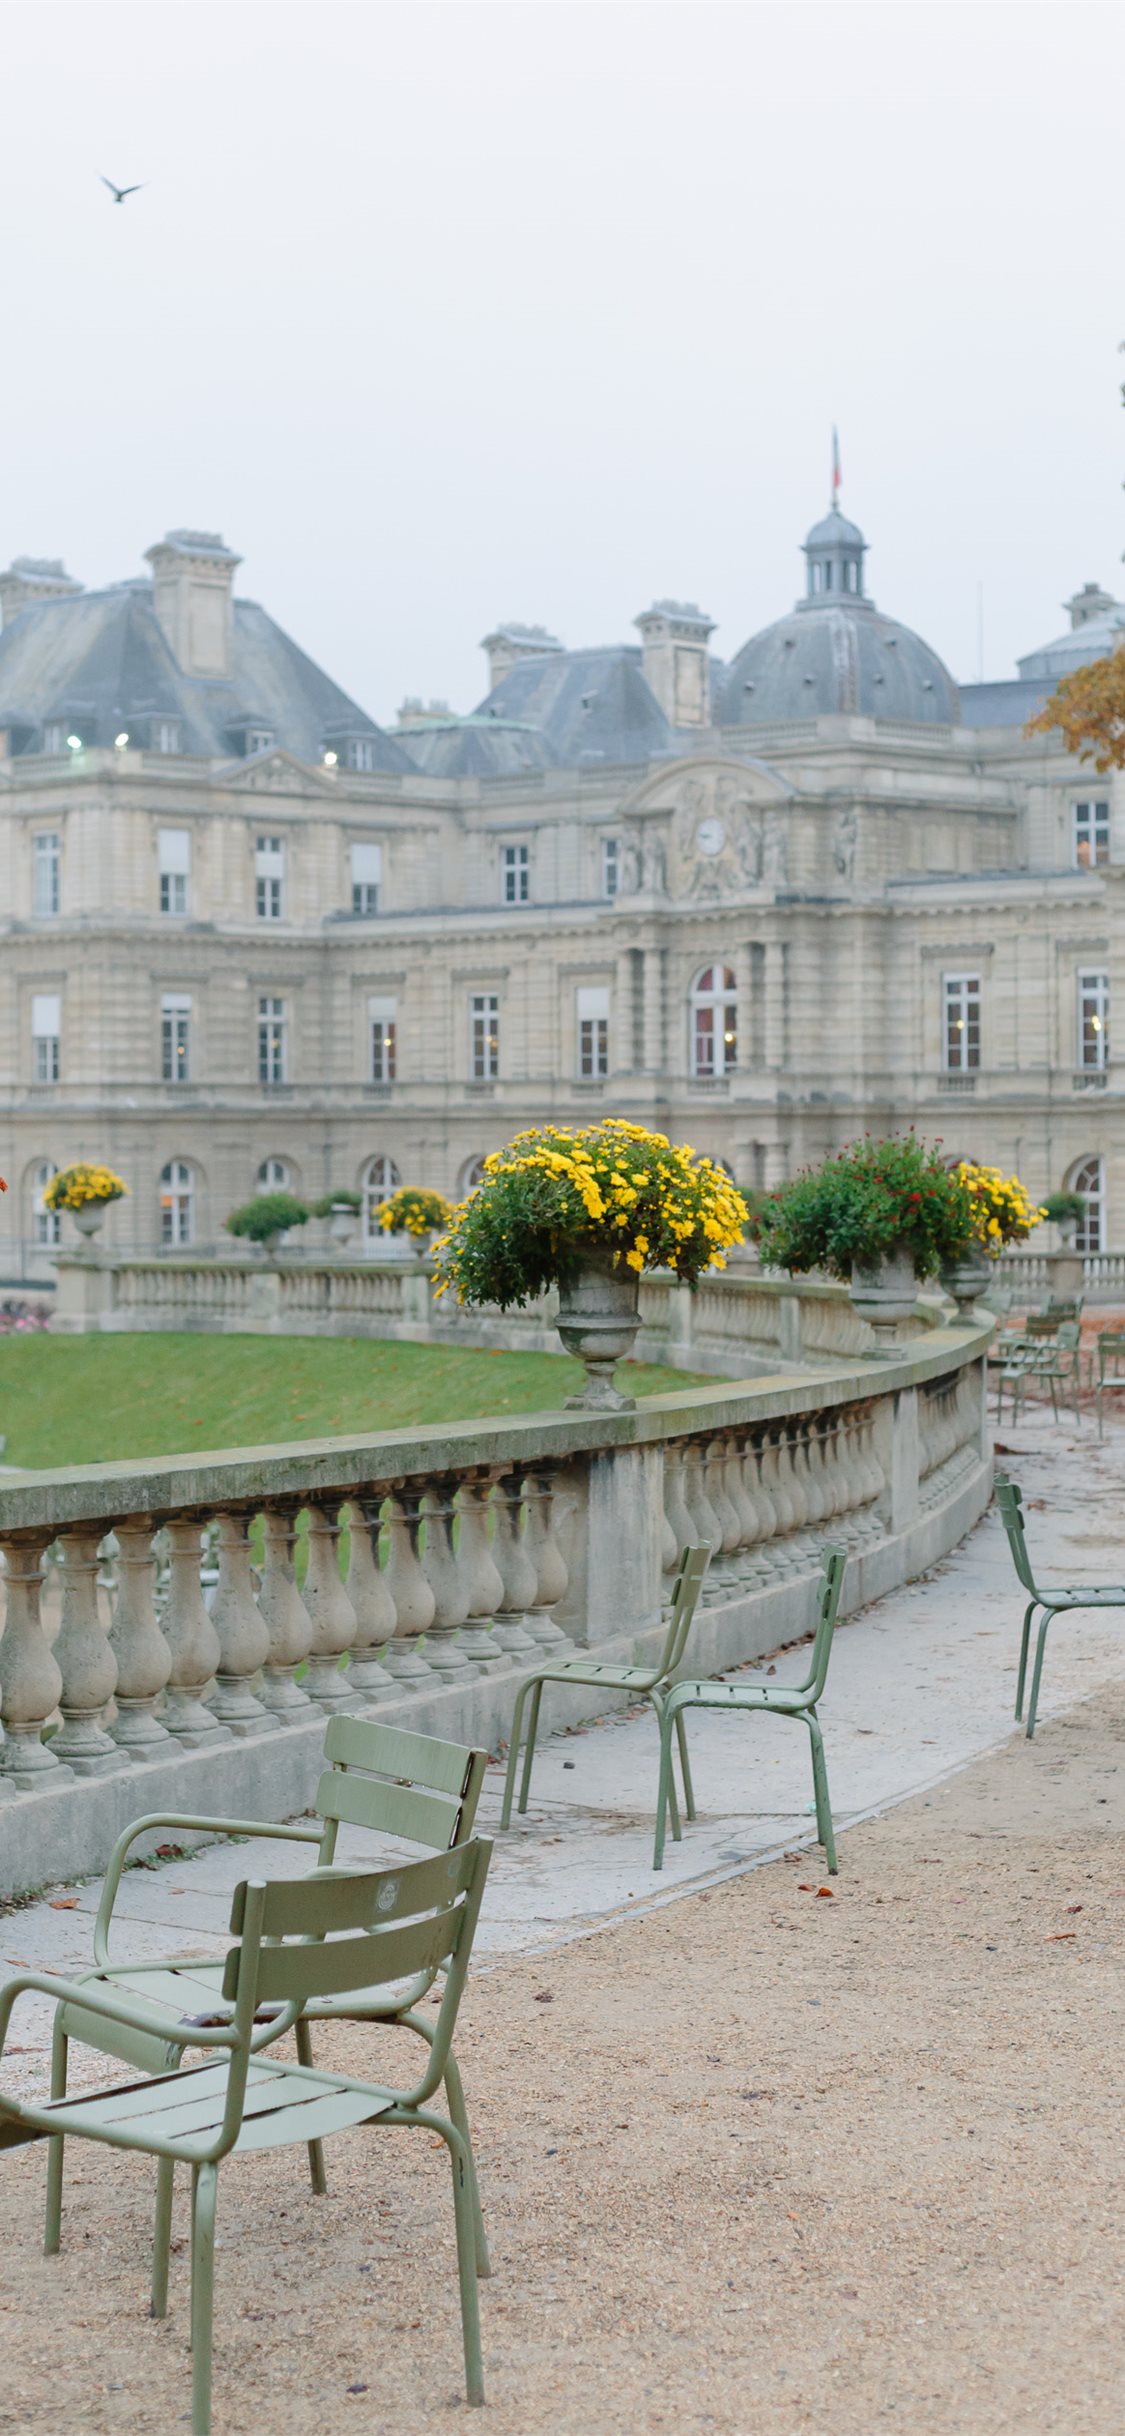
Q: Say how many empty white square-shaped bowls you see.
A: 0